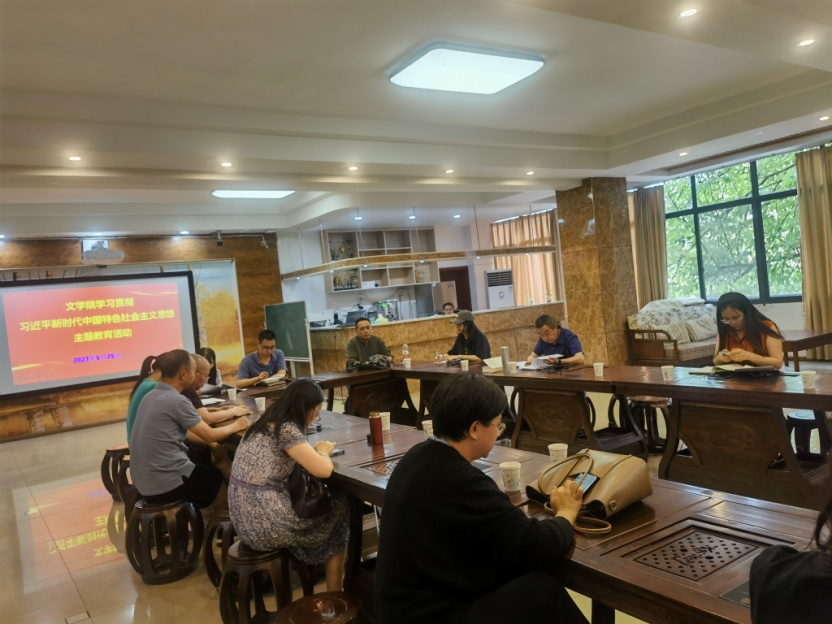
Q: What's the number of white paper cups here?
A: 12